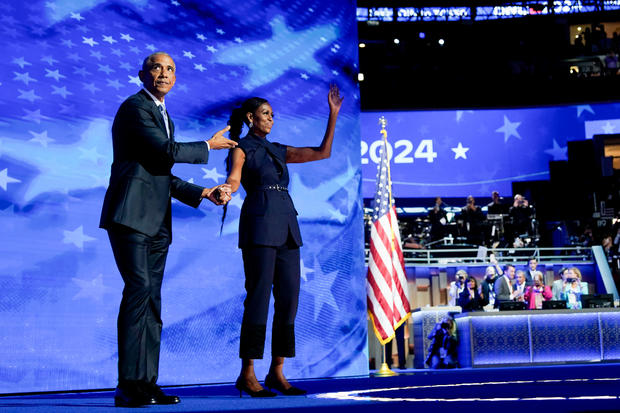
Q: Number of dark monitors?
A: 3